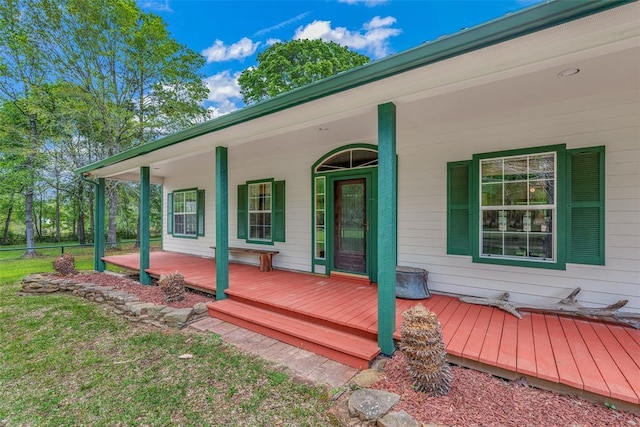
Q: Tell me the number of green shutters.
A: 6